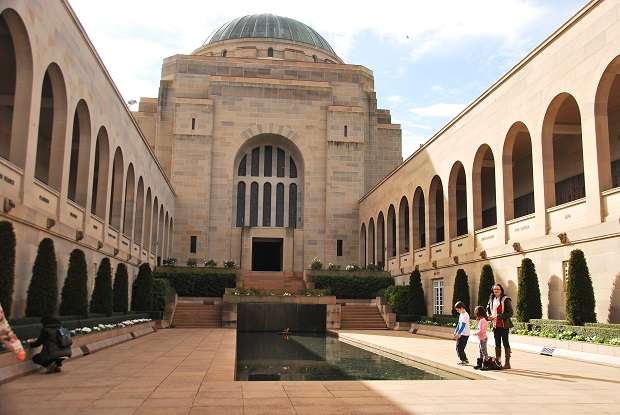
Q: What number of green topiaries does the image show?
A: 11